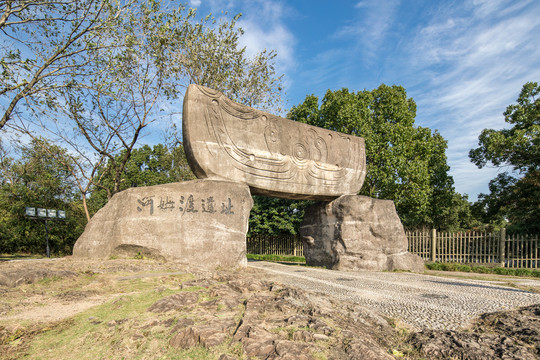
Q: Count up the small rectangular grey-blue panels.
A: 4